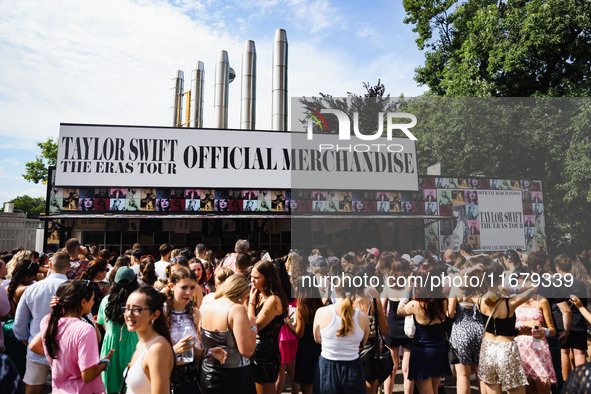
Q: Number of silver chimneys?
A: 5